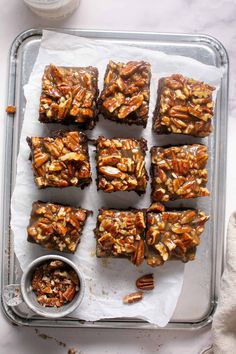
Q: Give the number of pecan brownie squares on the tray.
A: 9